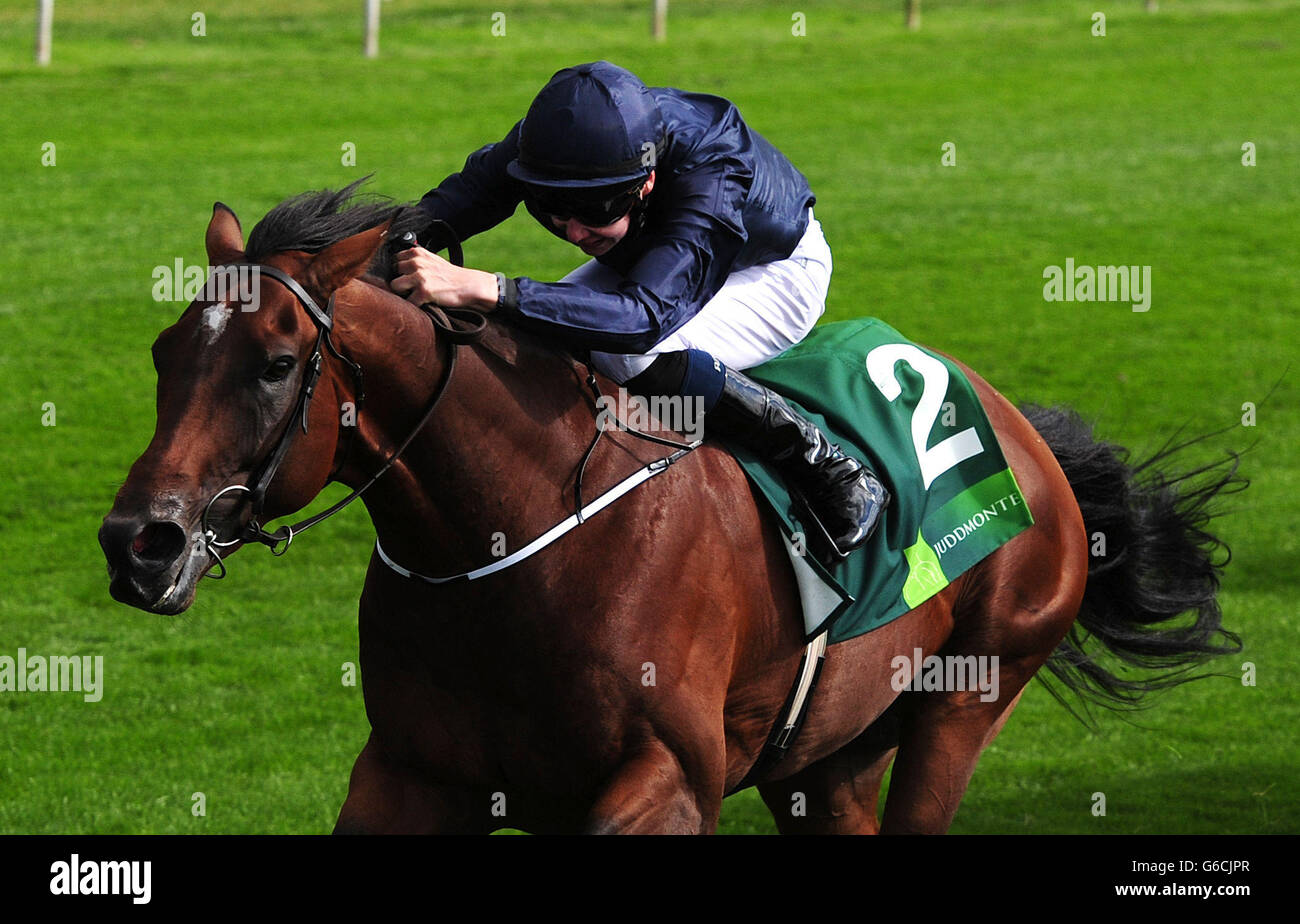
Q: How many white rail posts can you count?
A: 5